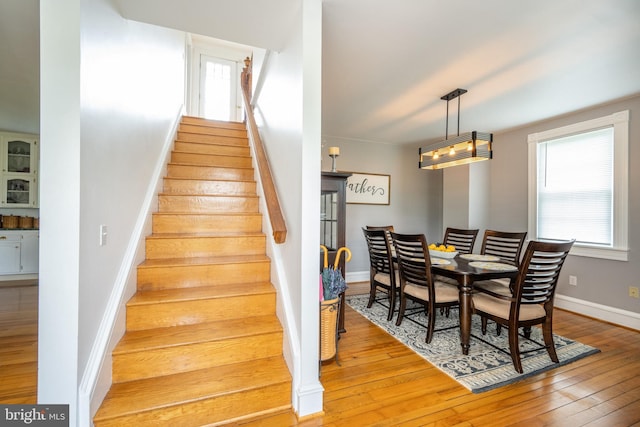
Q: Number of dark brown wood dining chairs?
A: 6